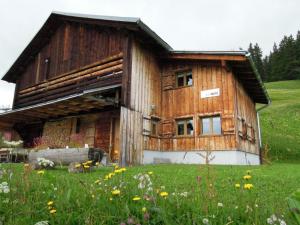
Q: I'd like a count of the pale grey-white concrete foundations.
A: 1